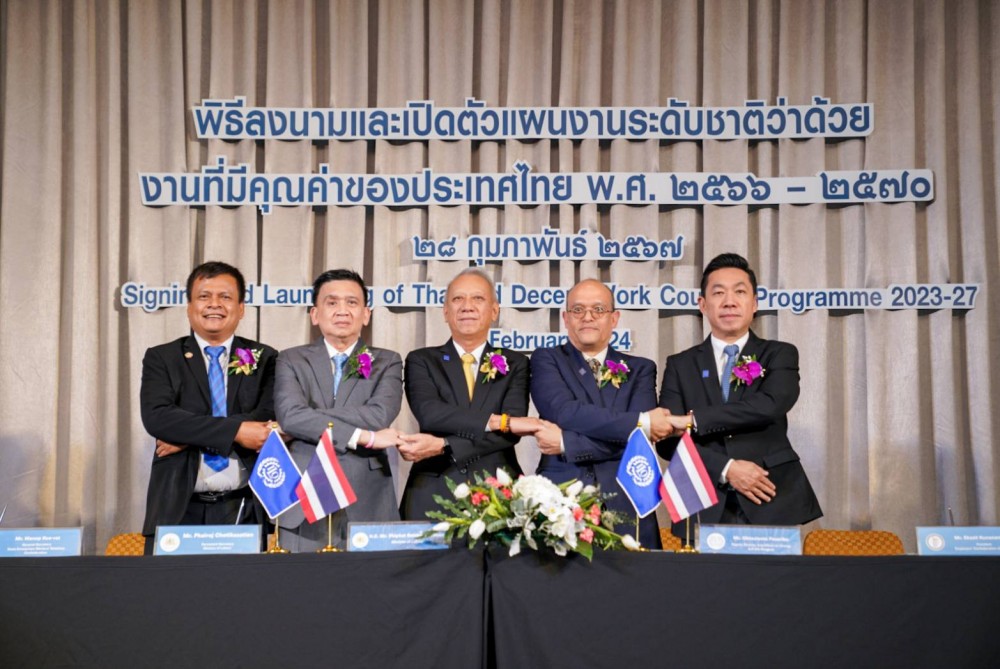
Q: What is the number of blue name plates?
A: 5